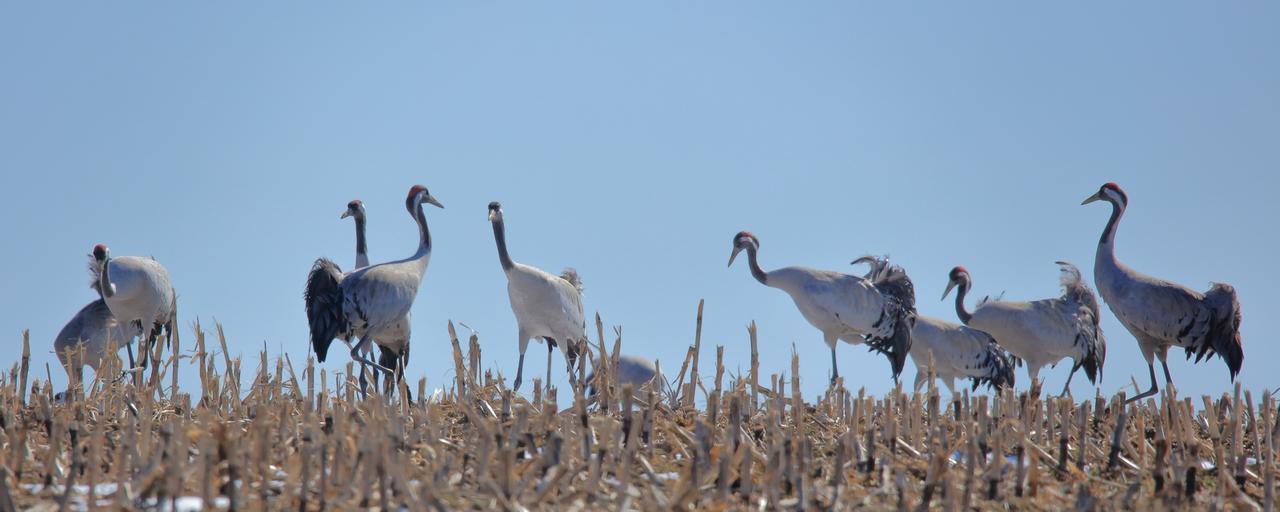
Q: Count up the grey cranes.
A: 10